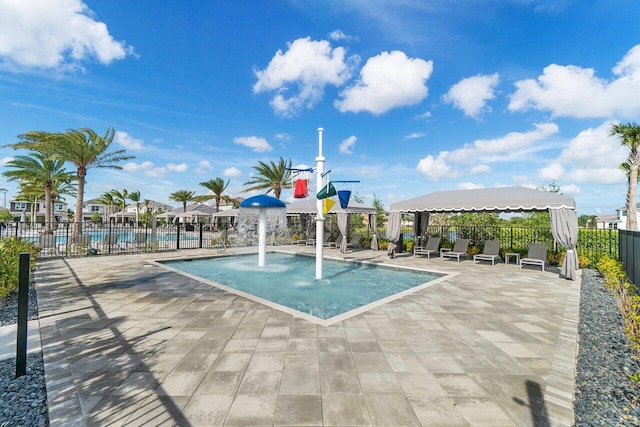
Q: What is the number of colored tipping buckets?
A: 4